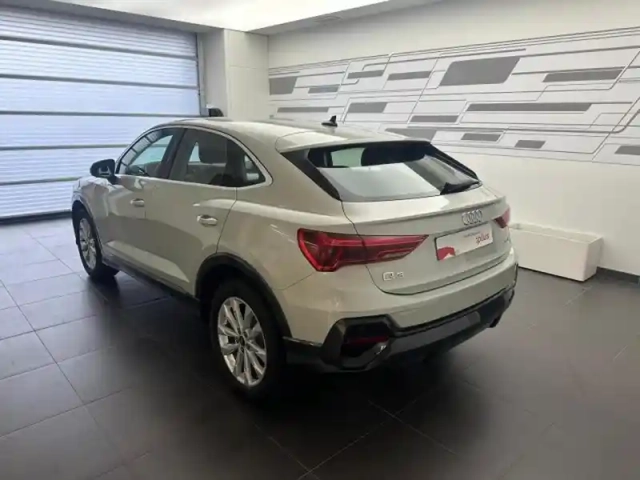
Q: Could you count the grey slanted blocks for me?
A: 14